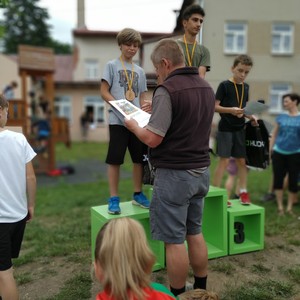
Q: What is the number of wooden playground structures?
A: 1